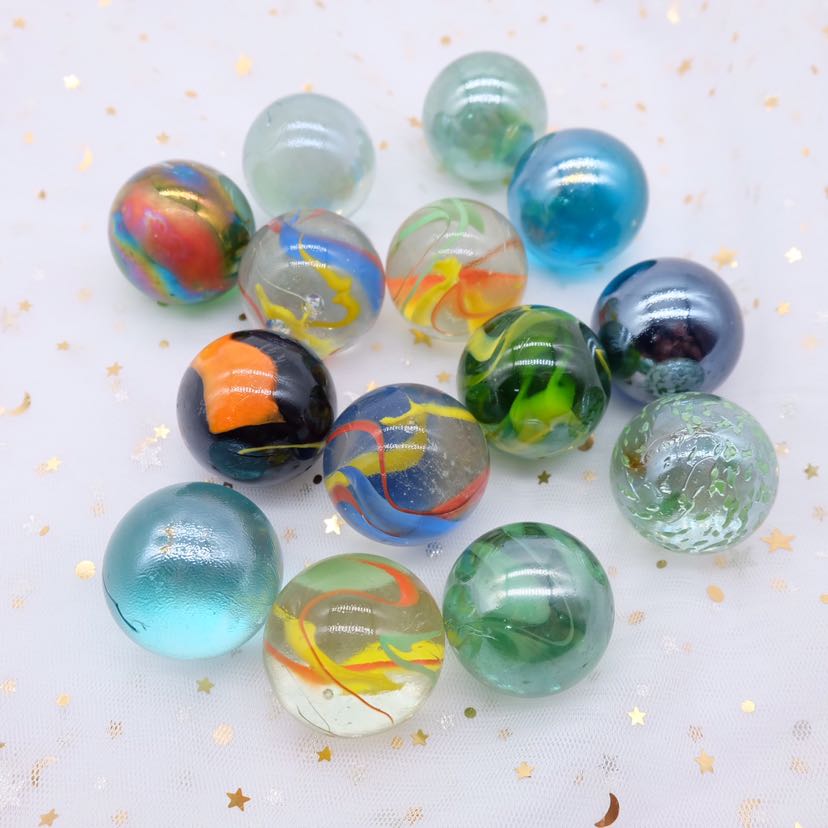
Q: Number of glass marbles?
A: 14